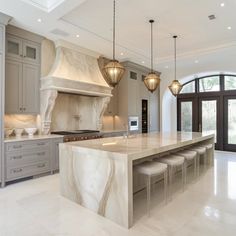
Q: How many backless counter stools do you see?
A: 5